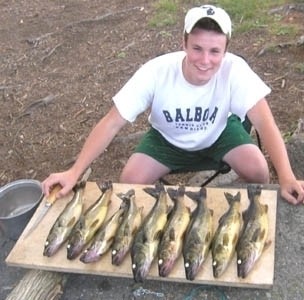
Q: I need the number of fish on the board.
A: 9